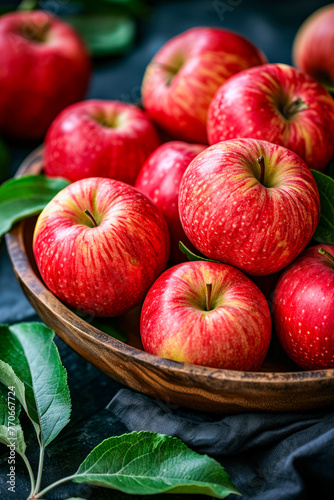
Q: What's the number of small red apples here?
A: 10